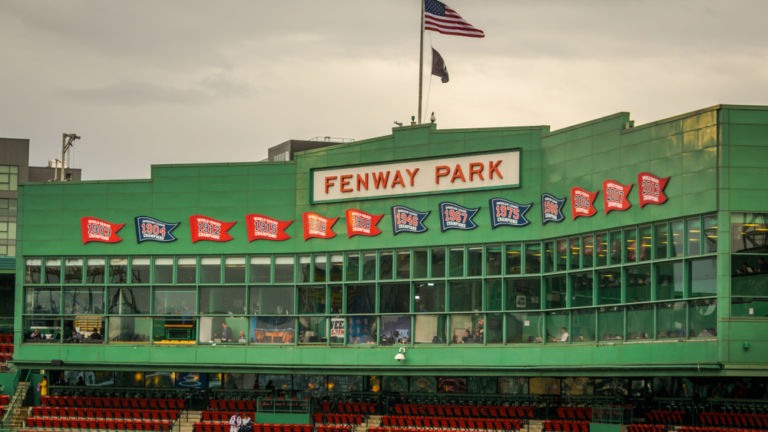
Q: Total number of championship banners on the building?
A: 13